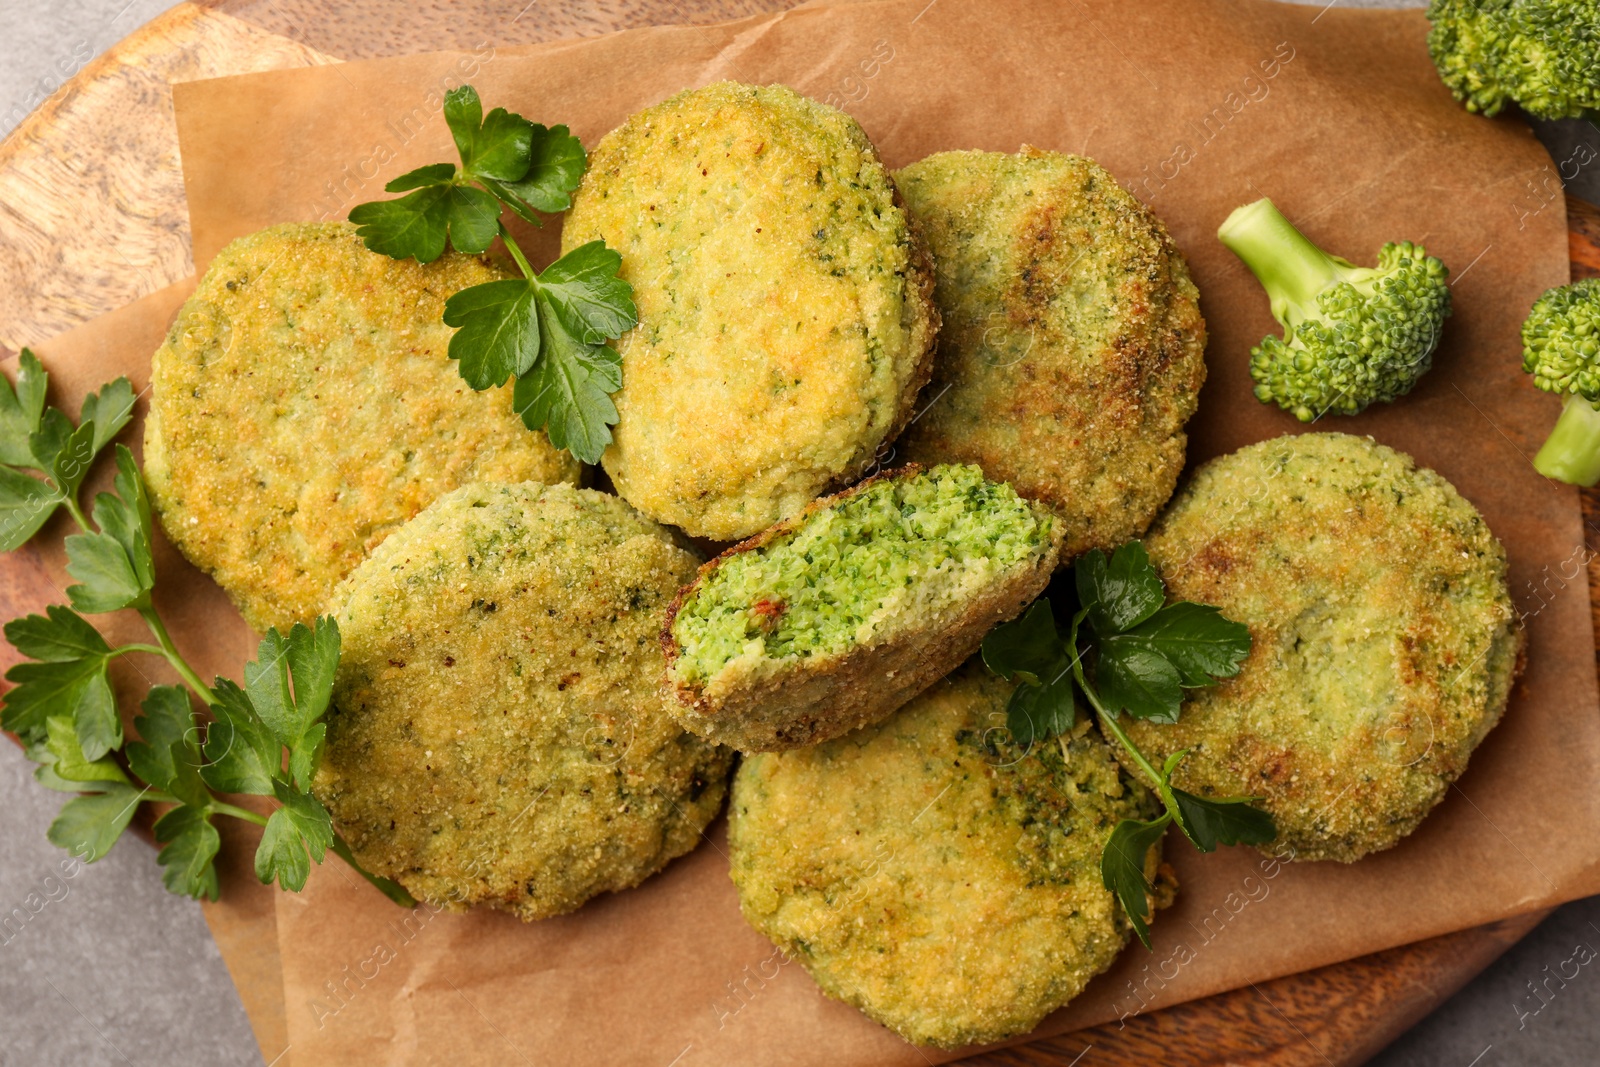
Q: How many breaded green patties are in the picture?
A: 7